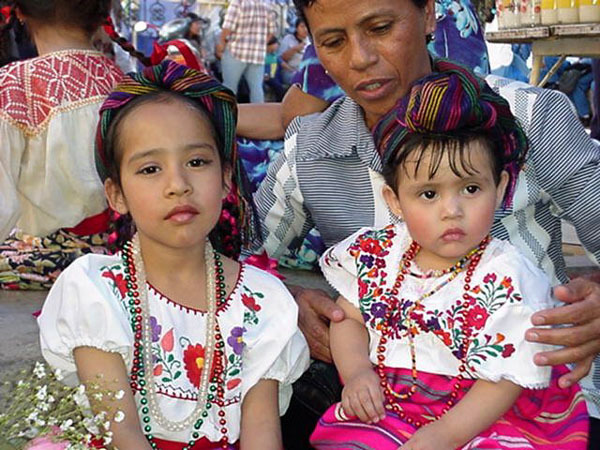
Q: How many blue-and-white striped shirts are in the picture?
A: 1